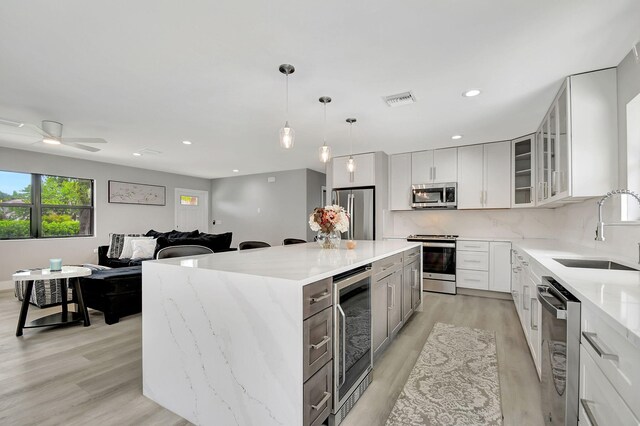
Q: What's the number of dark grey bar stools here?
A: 3